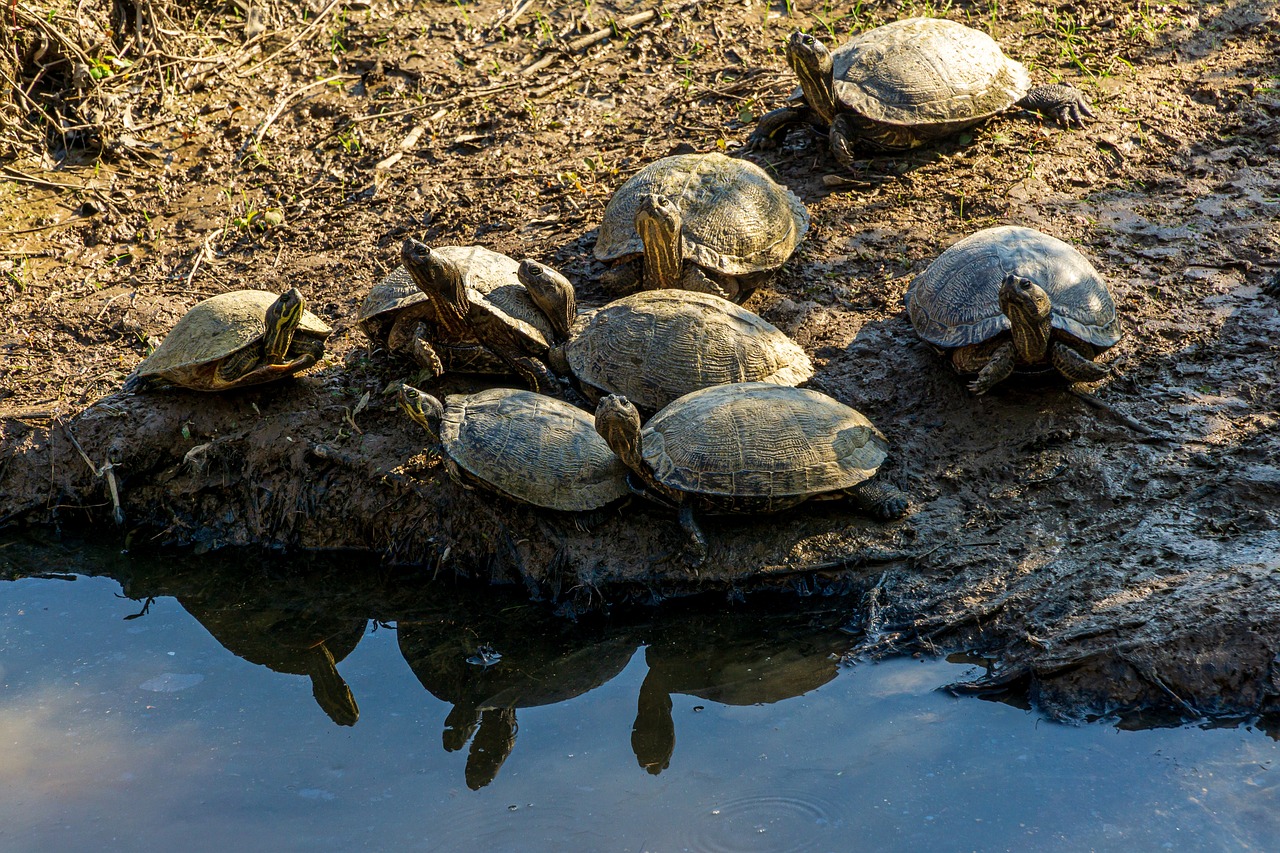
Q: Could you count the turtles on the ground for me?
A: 8